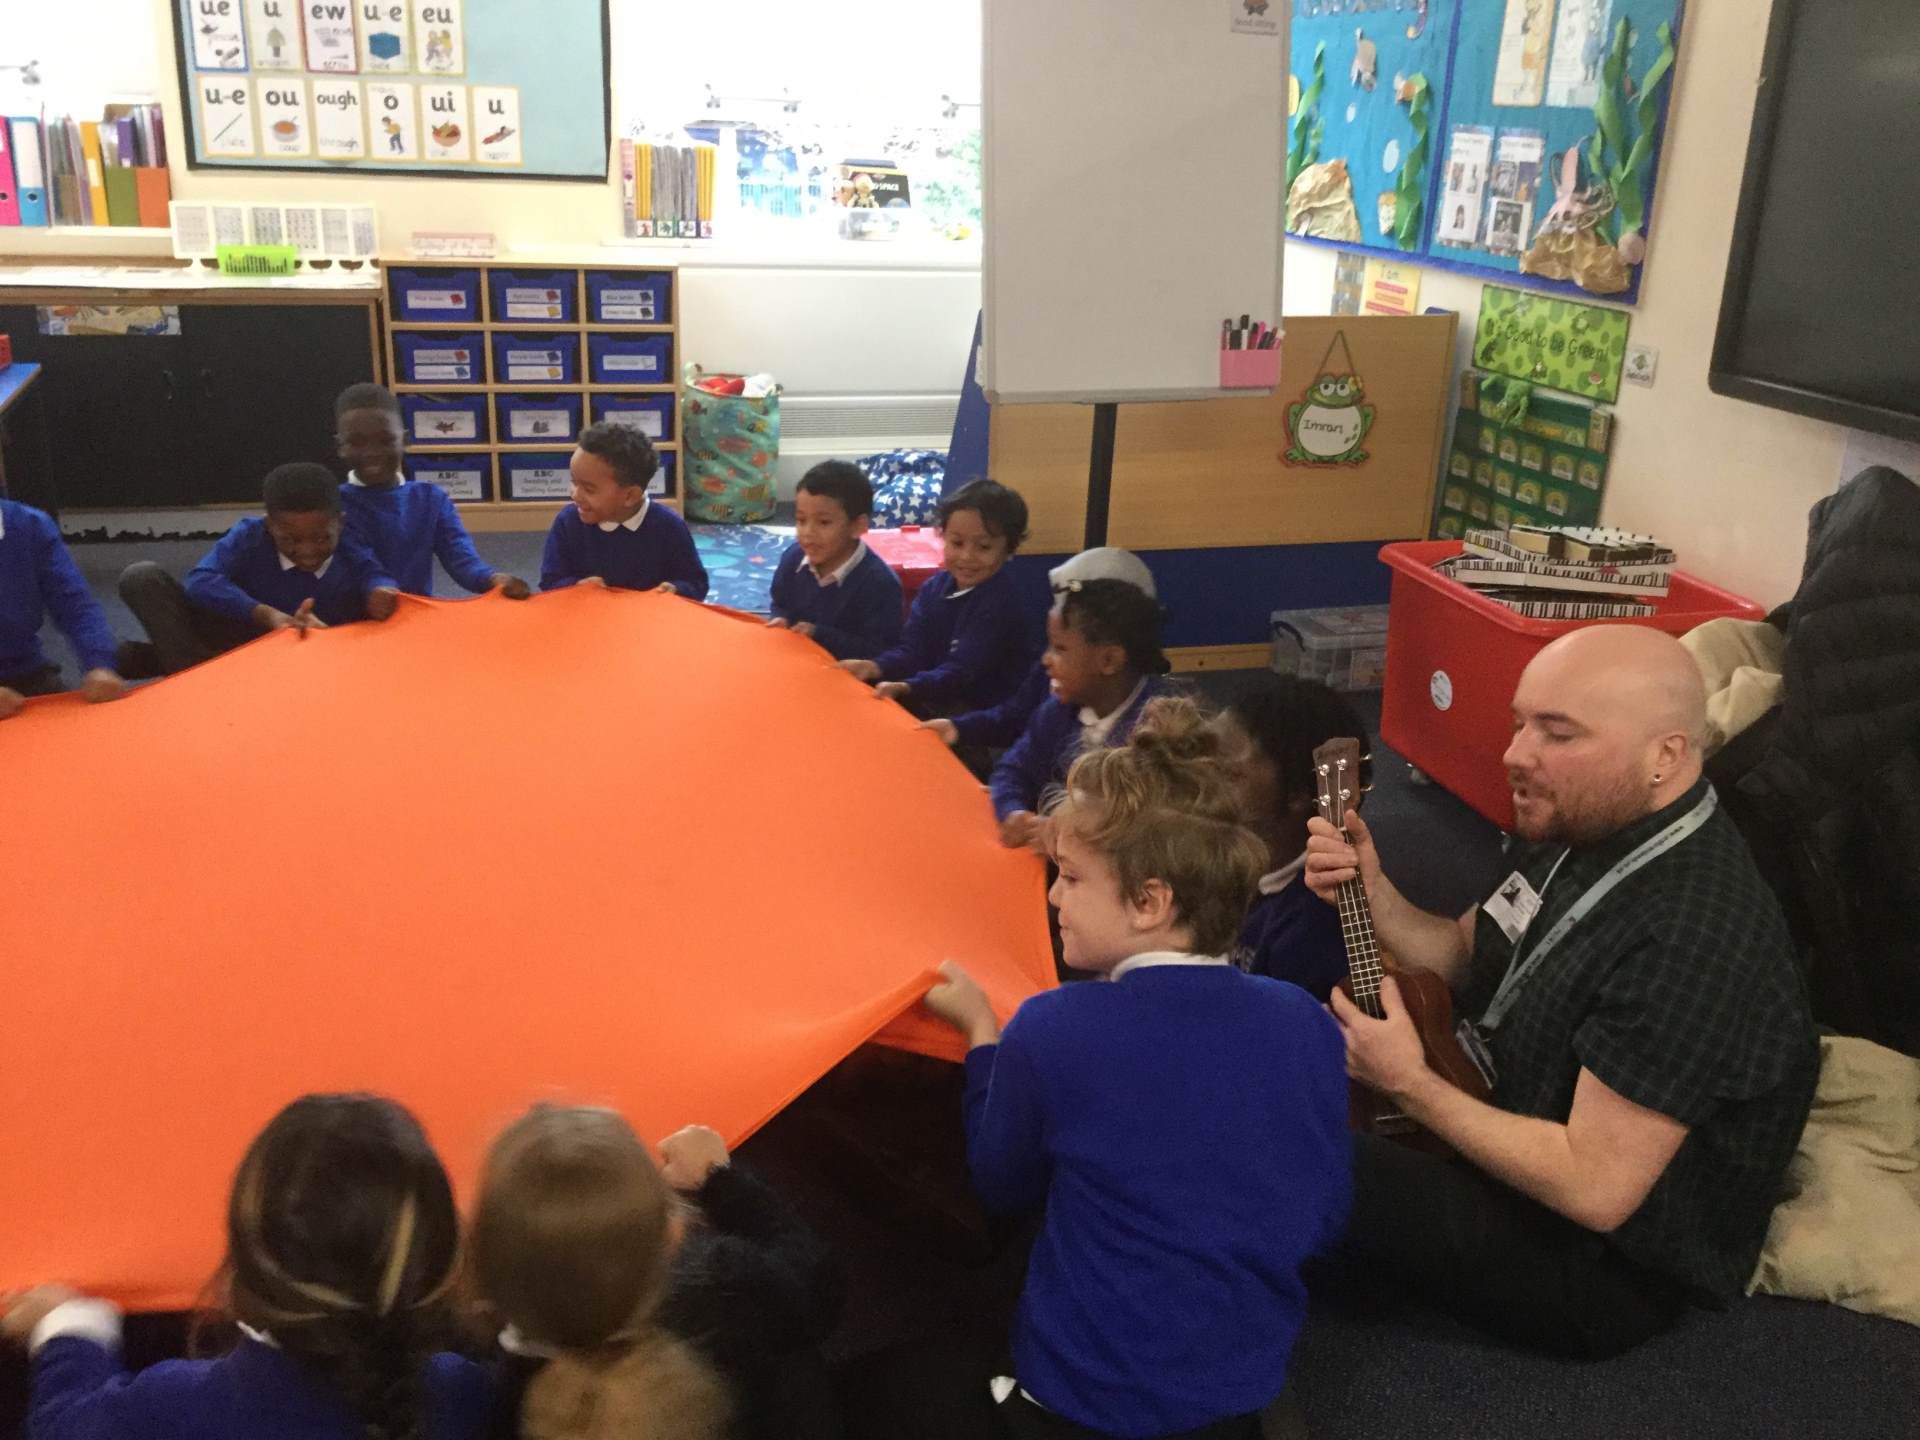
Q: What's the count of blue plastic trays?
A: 12